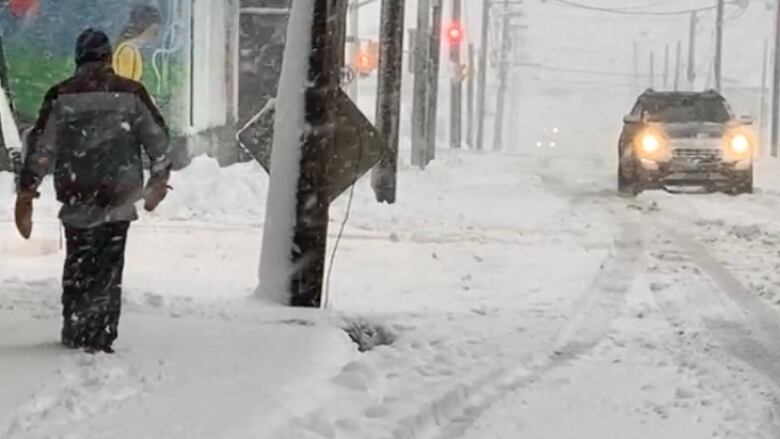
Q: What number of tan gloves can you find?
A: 2